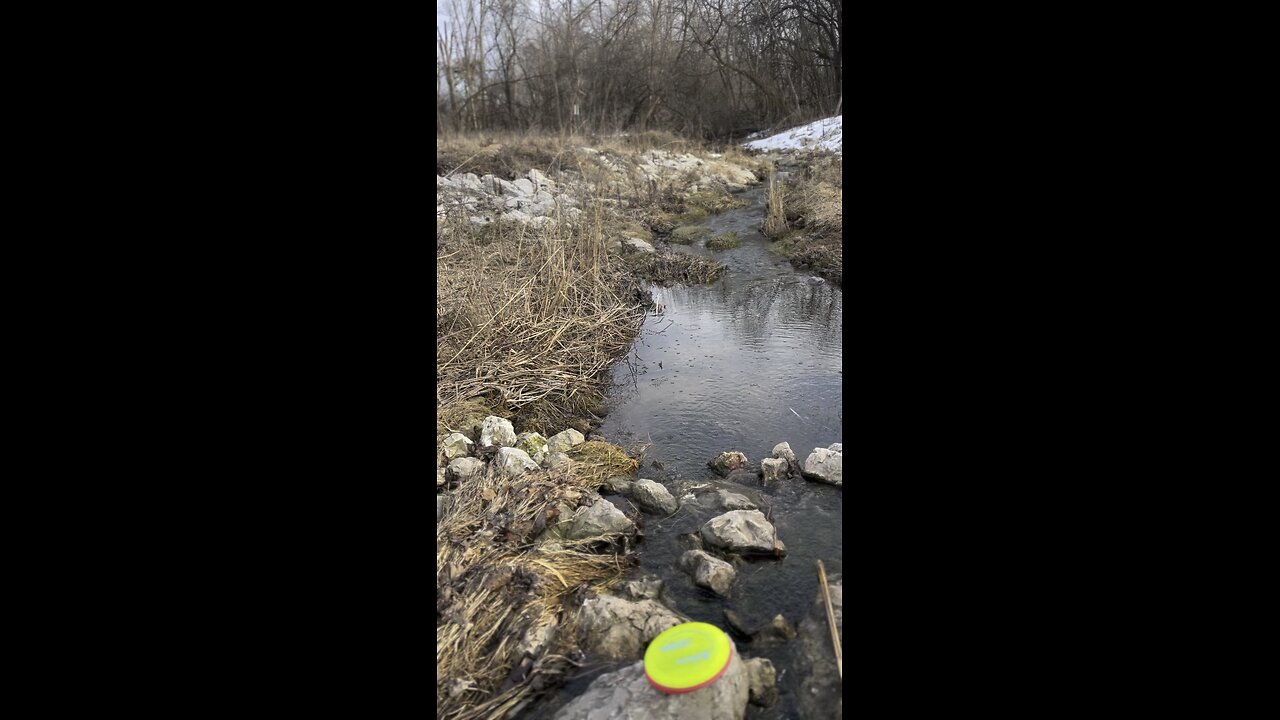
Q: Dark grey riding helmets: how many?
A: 0